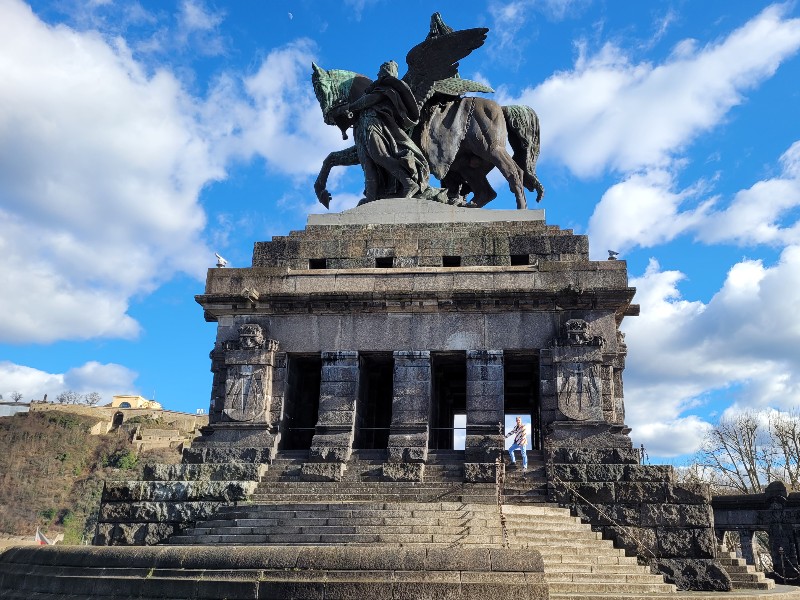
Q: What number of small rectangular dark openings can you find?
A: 4